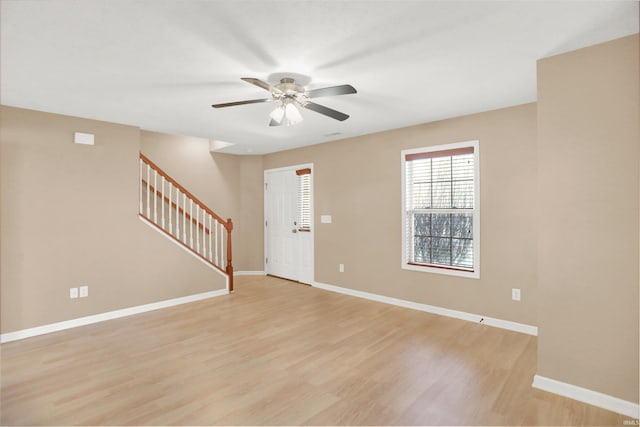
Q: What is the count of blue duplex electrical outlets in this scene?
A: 0